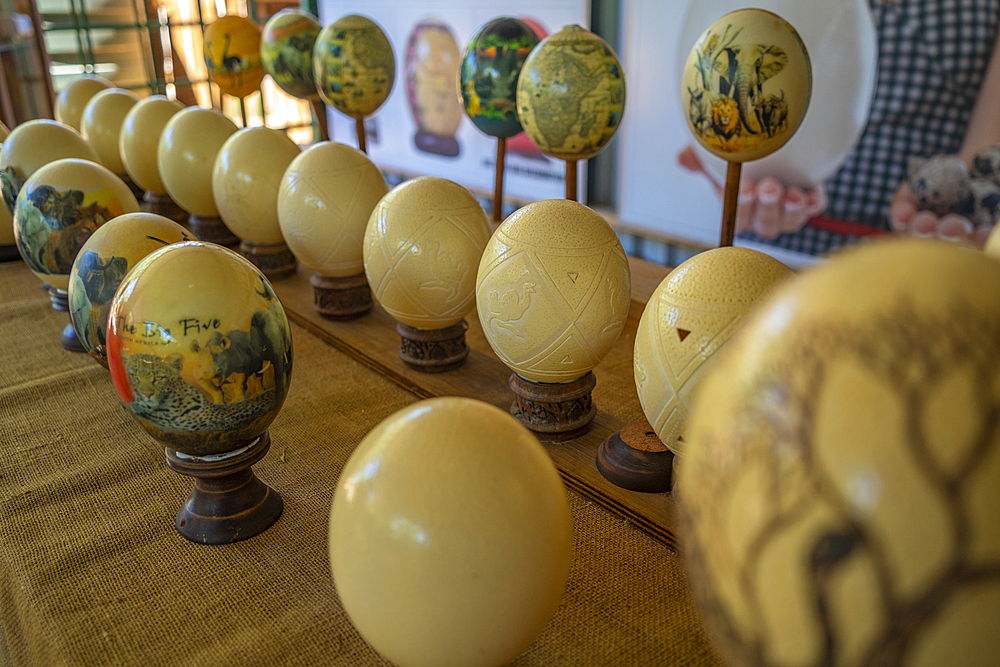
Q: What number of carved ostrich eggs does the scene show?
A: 4